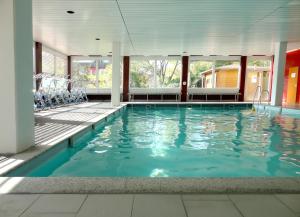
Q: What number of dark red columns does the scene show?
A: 5